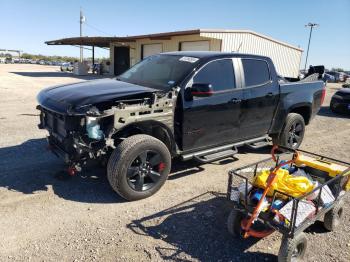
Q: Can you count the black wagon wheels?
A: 3